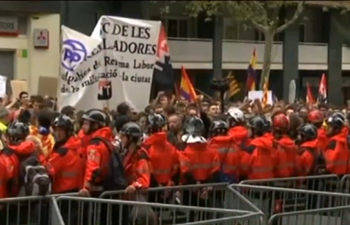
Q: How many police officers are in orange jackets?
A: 13